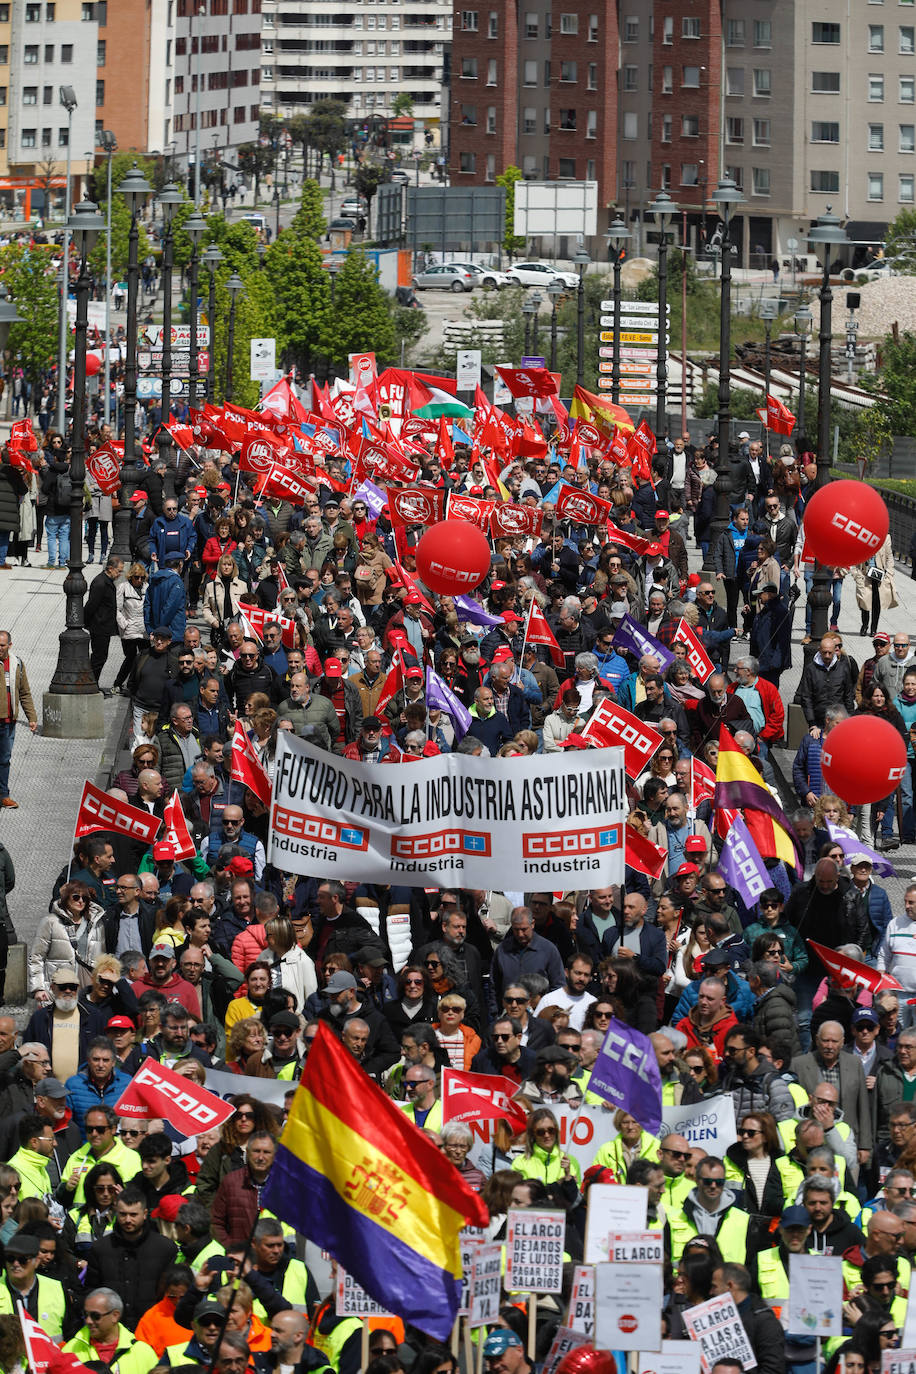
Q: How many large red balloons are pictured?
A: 3